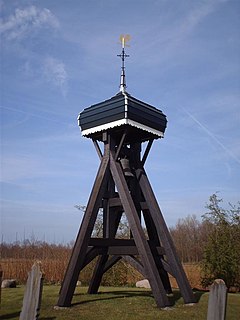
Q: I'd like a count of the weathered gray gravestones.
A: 2